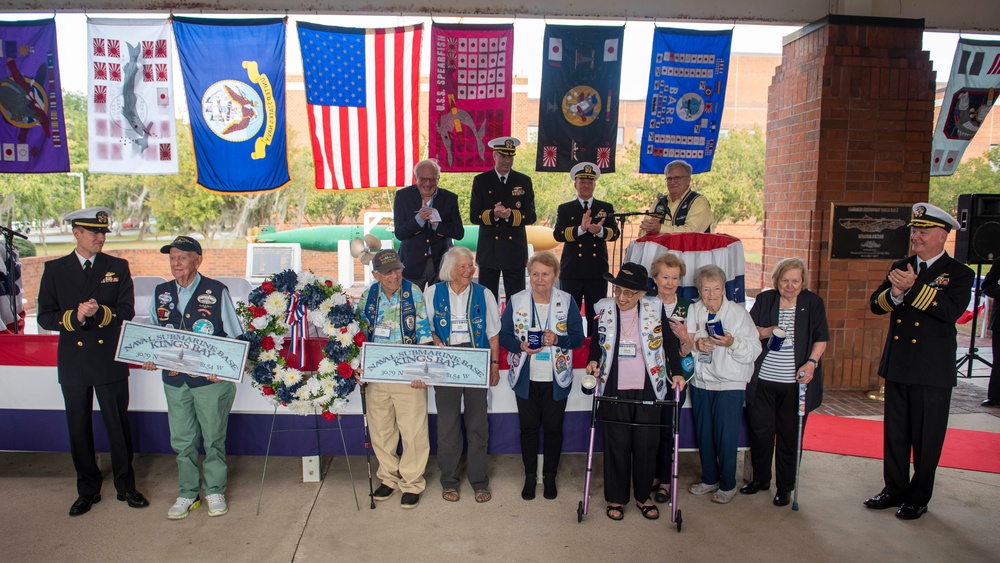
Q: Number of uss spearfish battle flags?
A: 1